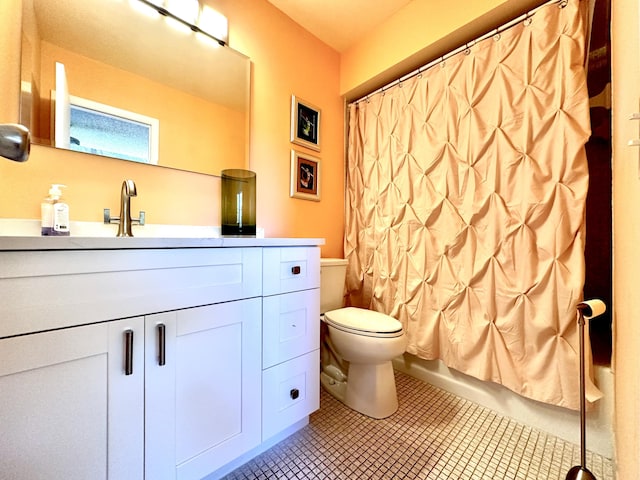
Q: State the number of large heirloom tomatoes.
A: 0